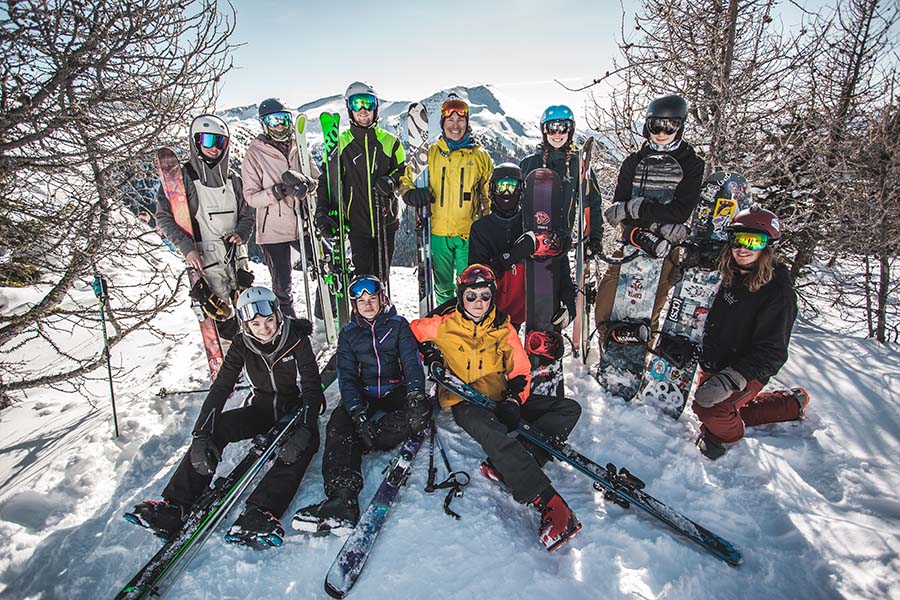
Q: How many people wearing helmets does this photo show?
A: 11